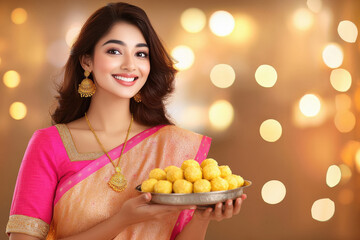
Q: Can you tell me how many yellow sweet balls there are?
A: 15